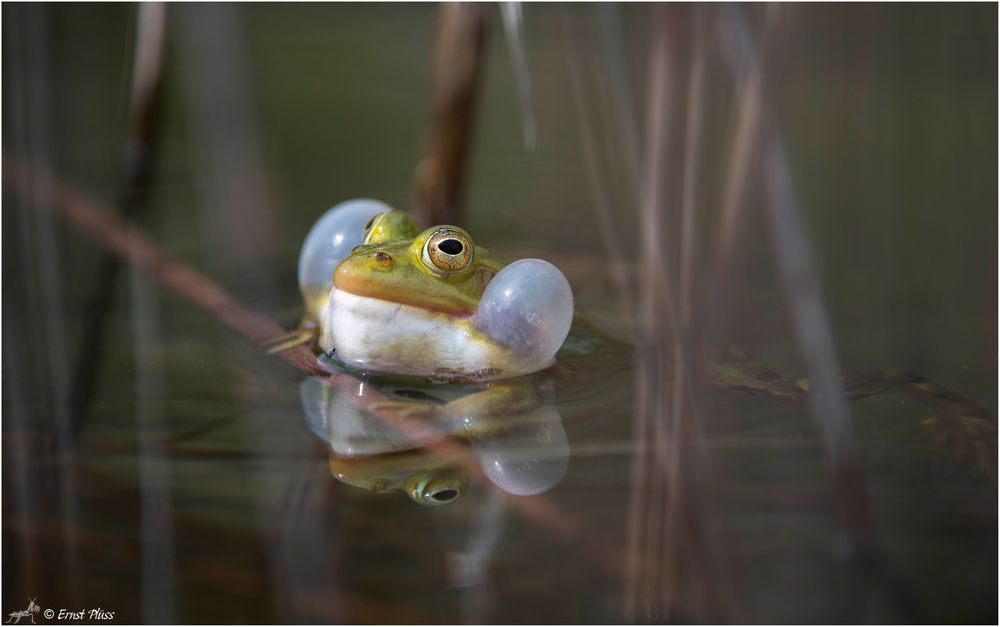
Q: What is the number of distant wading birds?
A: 0